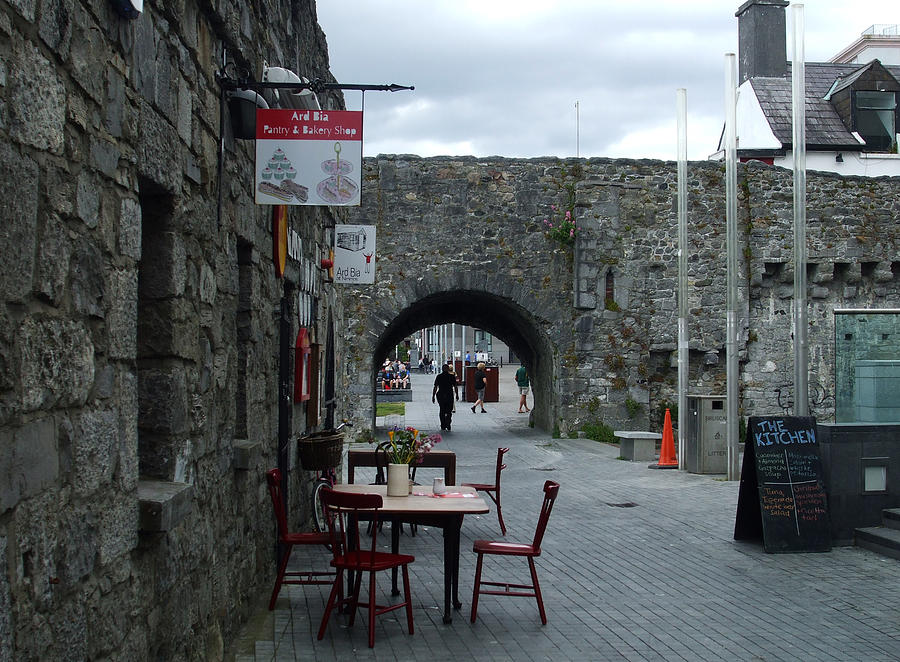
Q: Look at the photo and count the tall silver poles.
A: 3